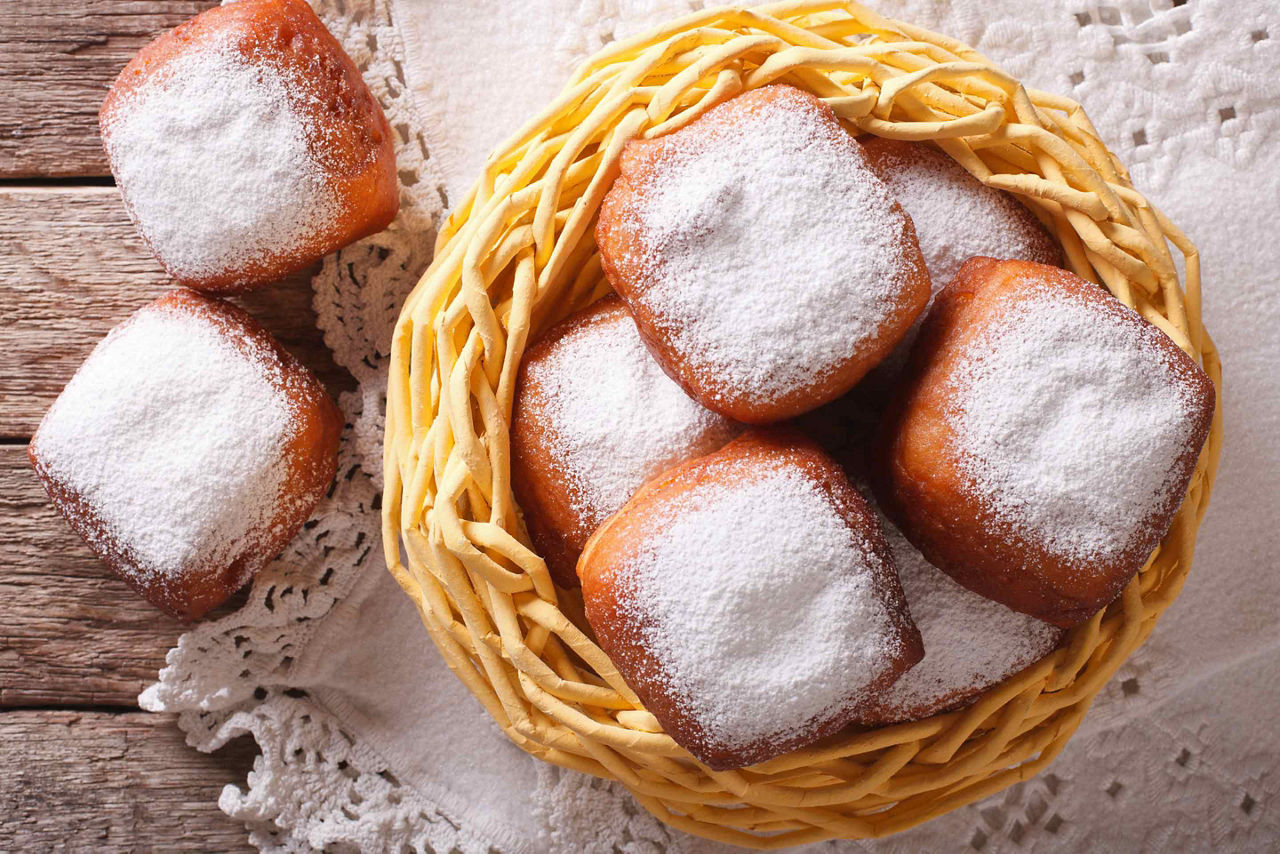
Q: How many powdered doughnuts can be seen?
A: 8